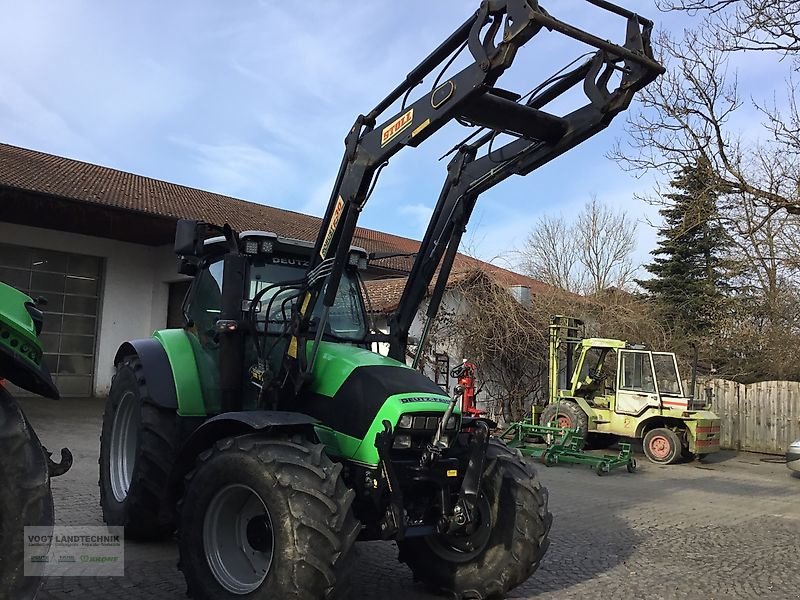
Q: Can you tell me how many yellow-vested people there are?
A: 0